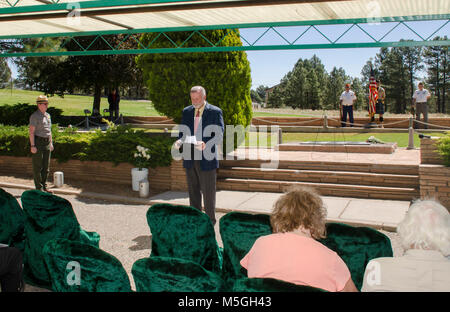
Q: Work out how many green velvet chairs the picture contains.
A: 8